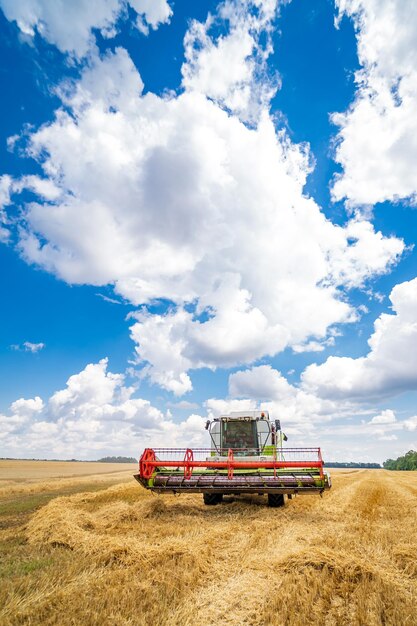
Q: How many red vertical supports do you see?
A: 5